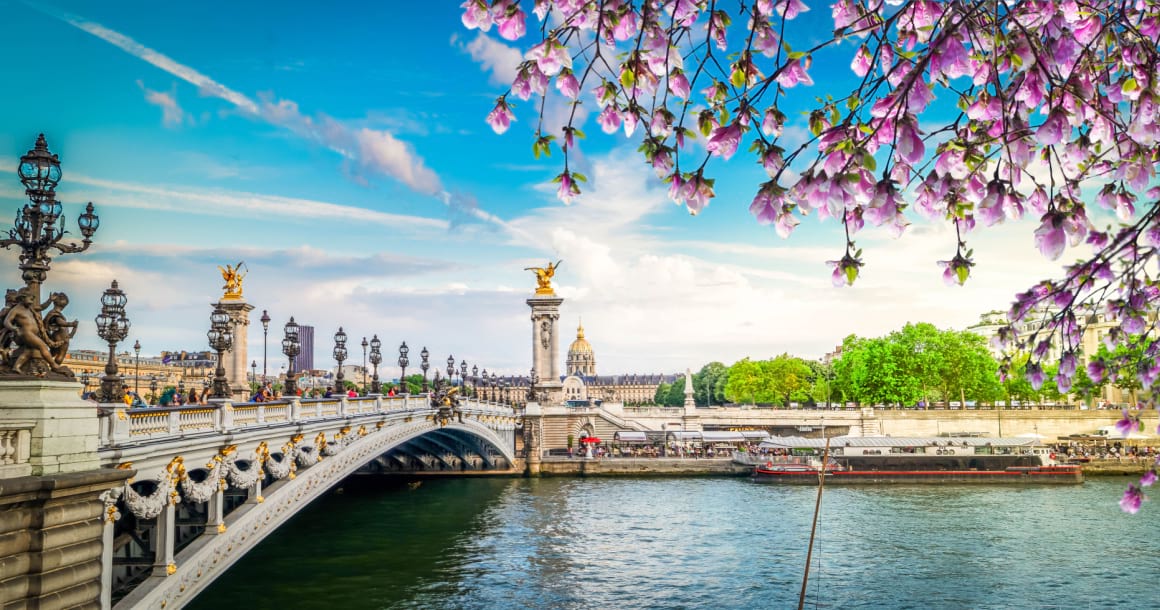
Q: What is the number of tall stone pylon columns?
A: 2